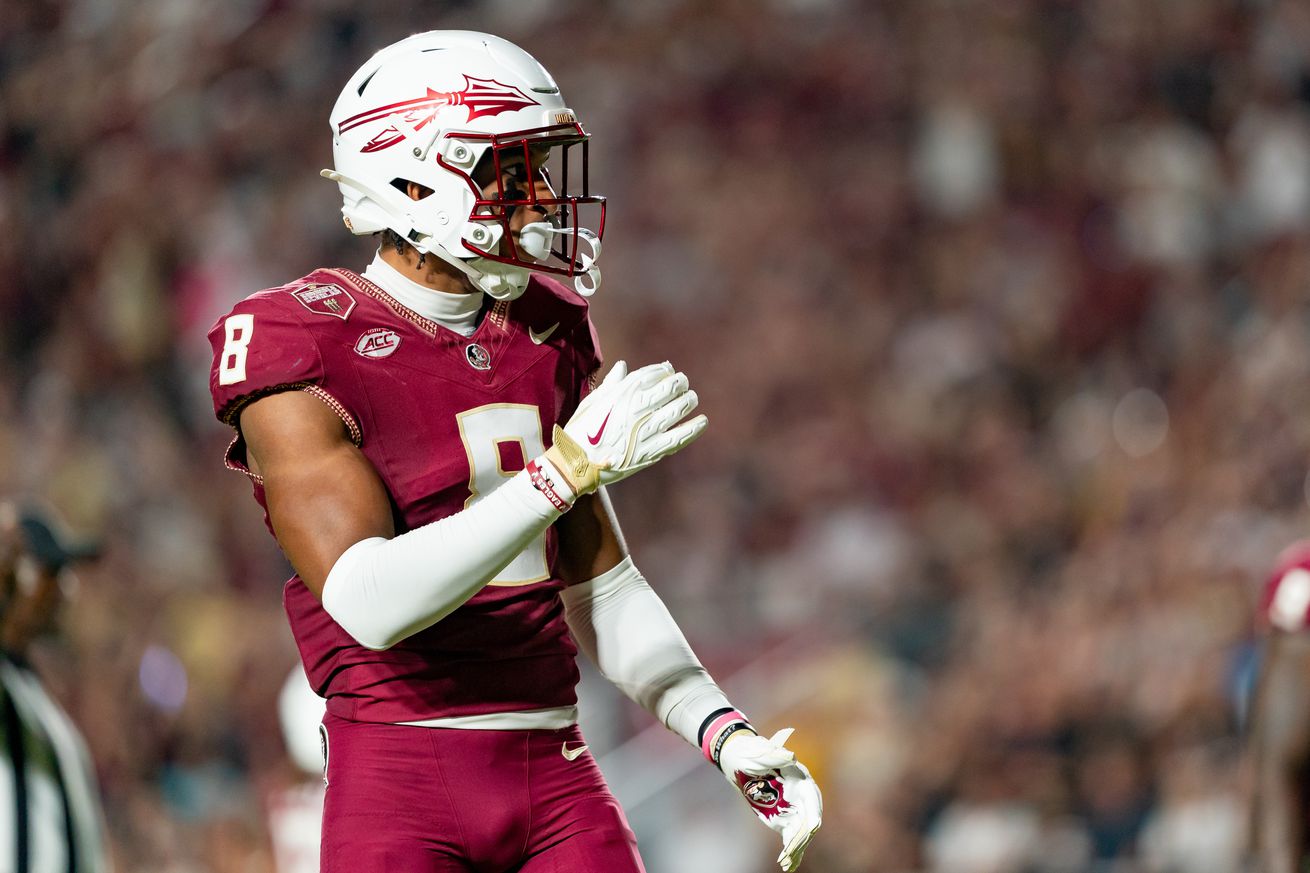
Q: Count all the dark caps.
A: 1